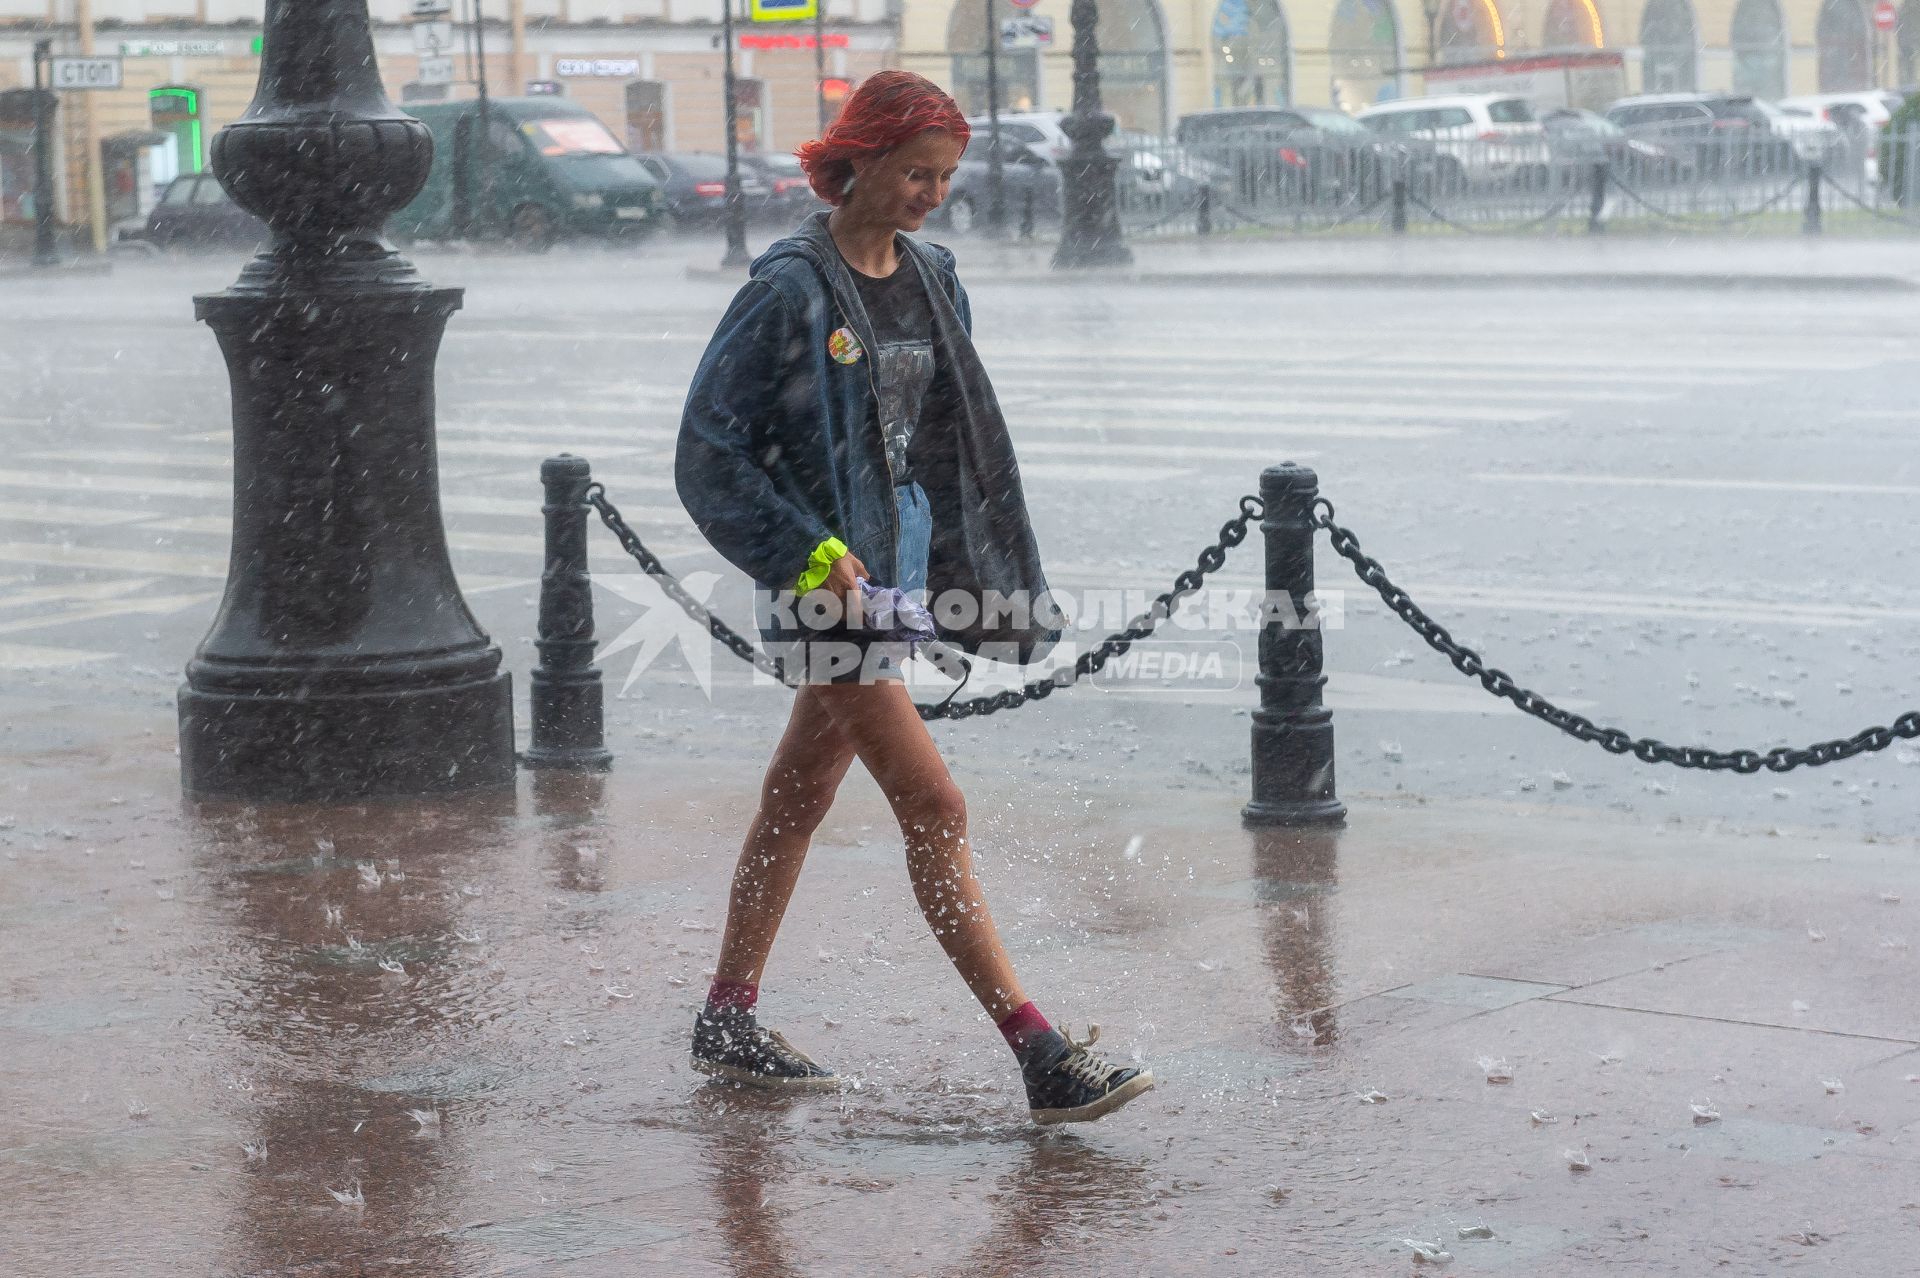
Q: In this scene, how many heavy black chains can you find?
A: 2